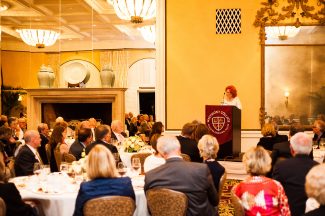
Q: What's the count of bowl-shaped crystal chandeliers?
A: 4